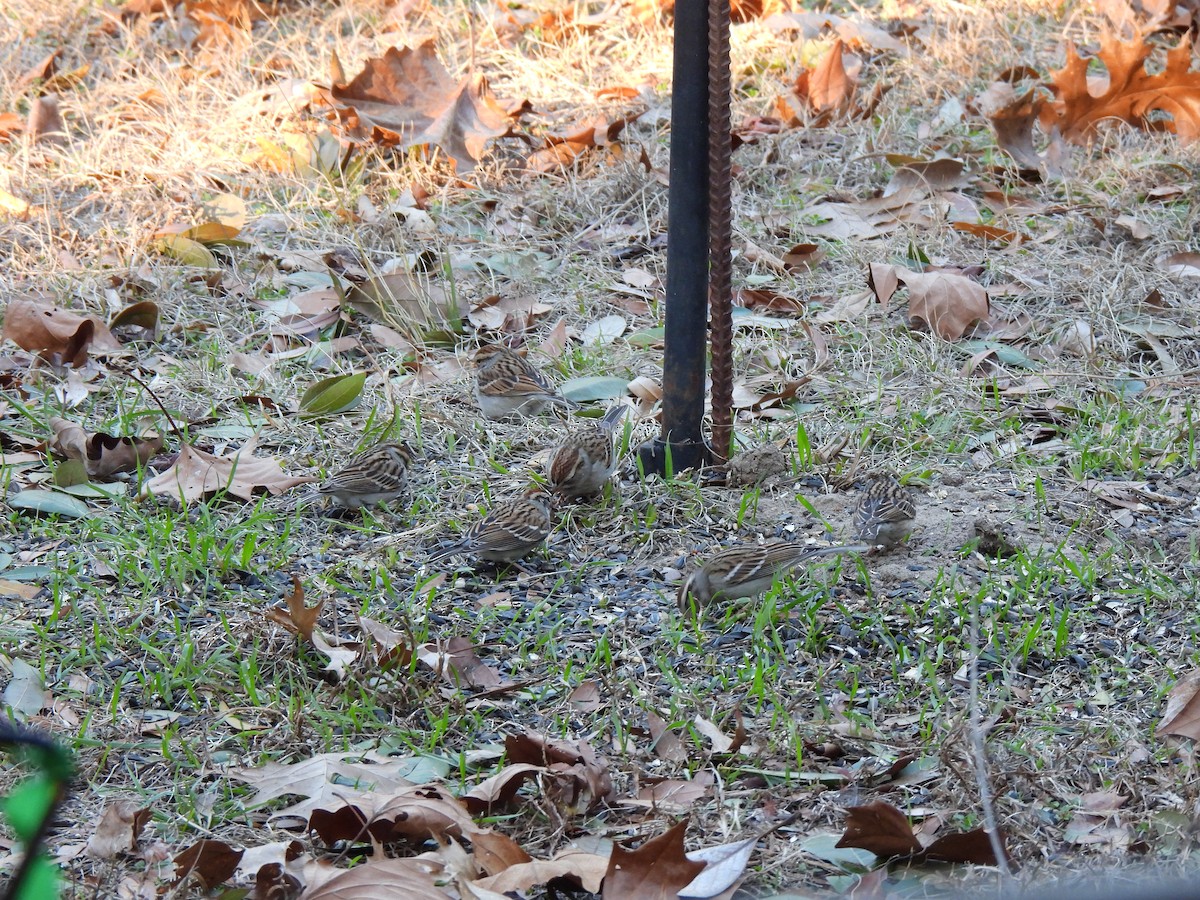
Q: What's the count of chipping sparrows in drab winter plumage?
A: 6